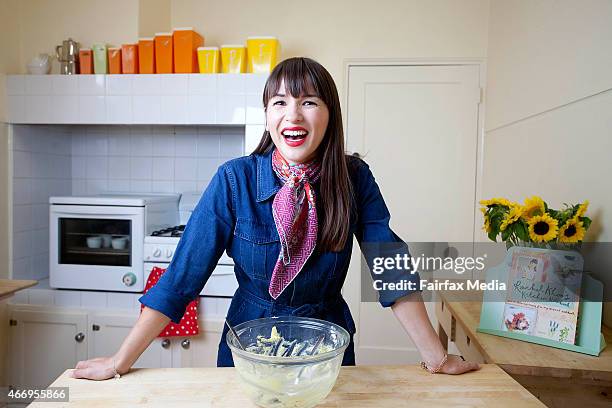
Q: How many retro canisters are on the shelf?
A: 10